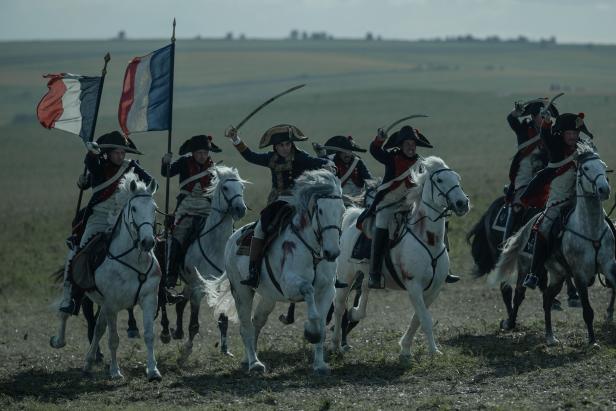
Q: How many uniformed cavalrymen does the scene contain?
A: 7